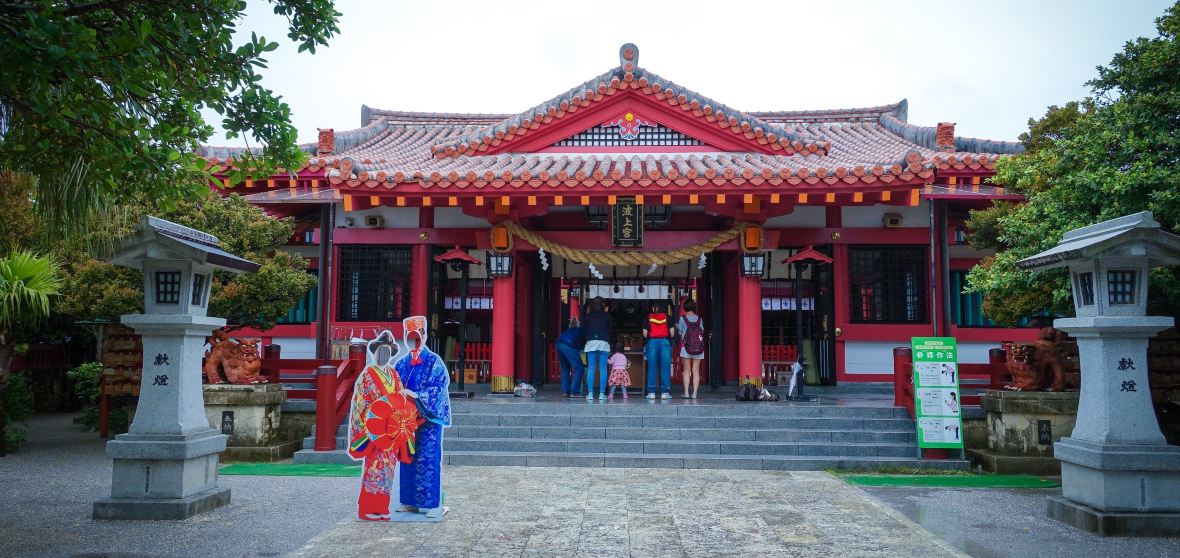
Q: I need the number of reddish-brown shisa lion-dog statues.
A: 2